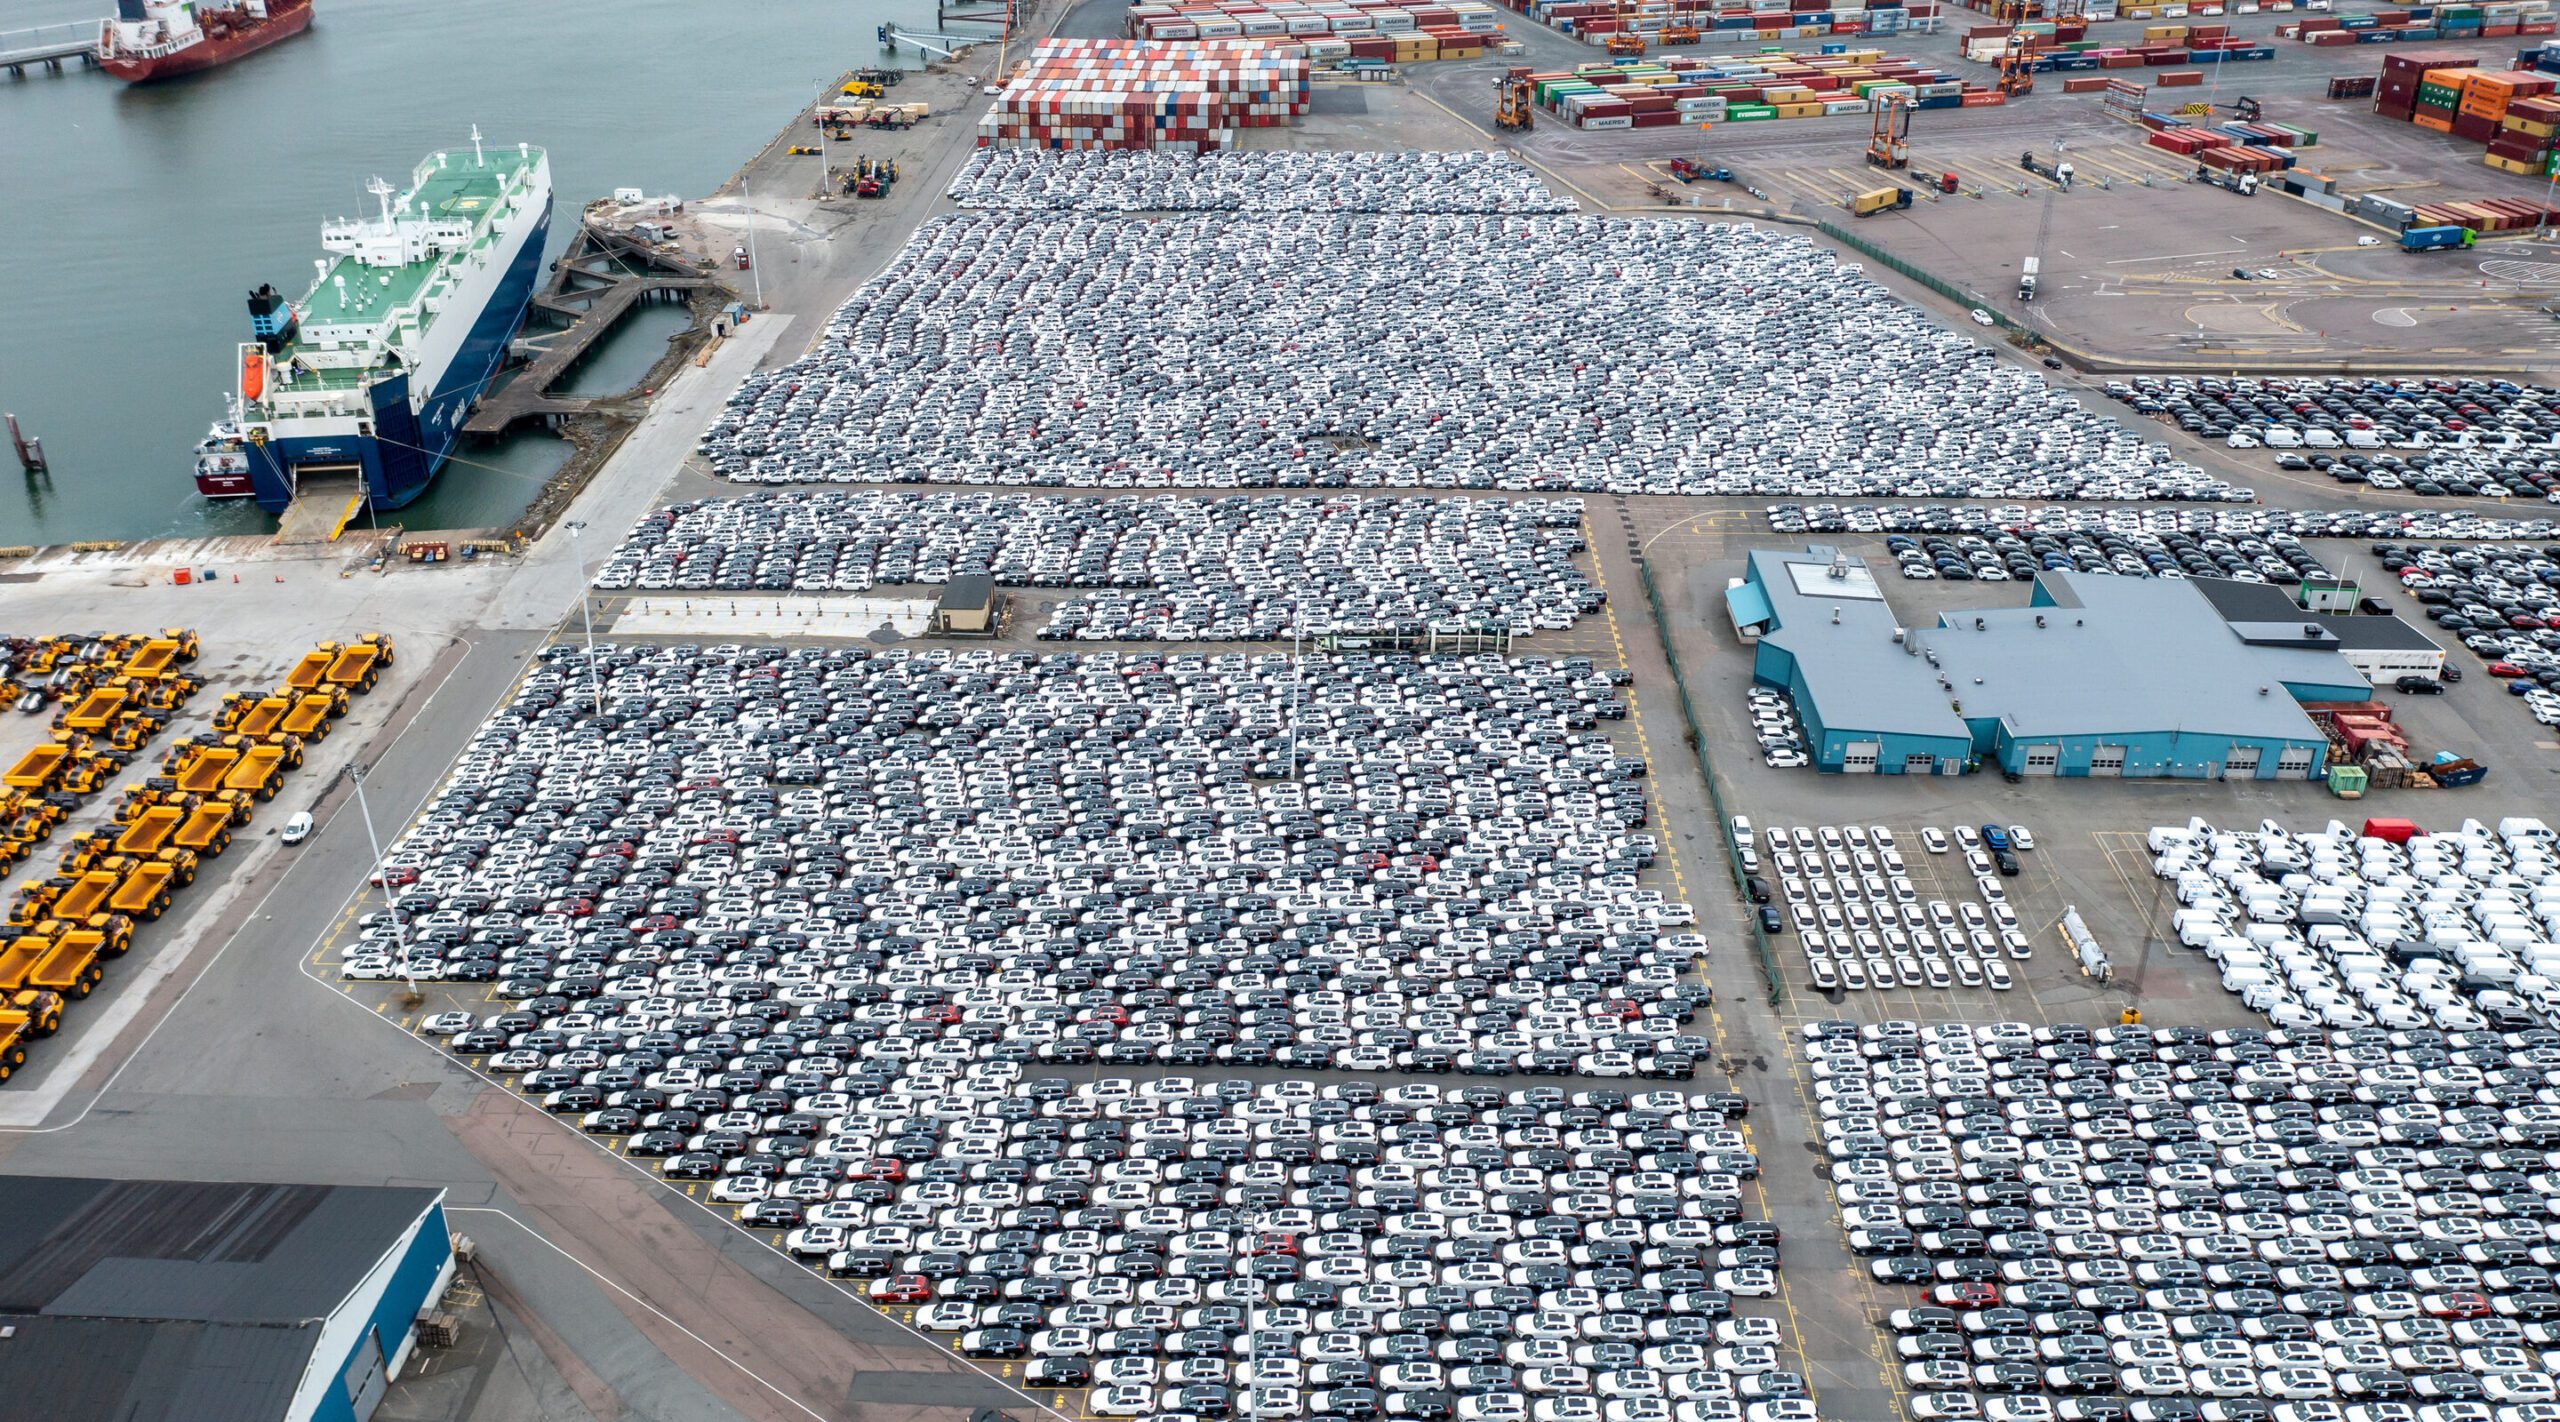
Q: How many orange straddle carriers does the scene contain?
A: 7